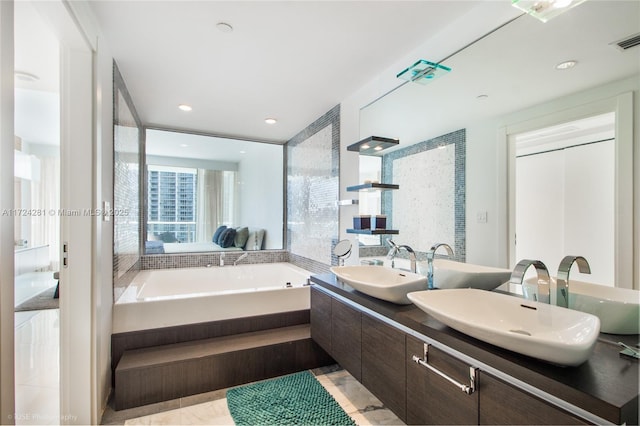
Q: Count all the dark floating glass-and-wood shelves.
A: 3